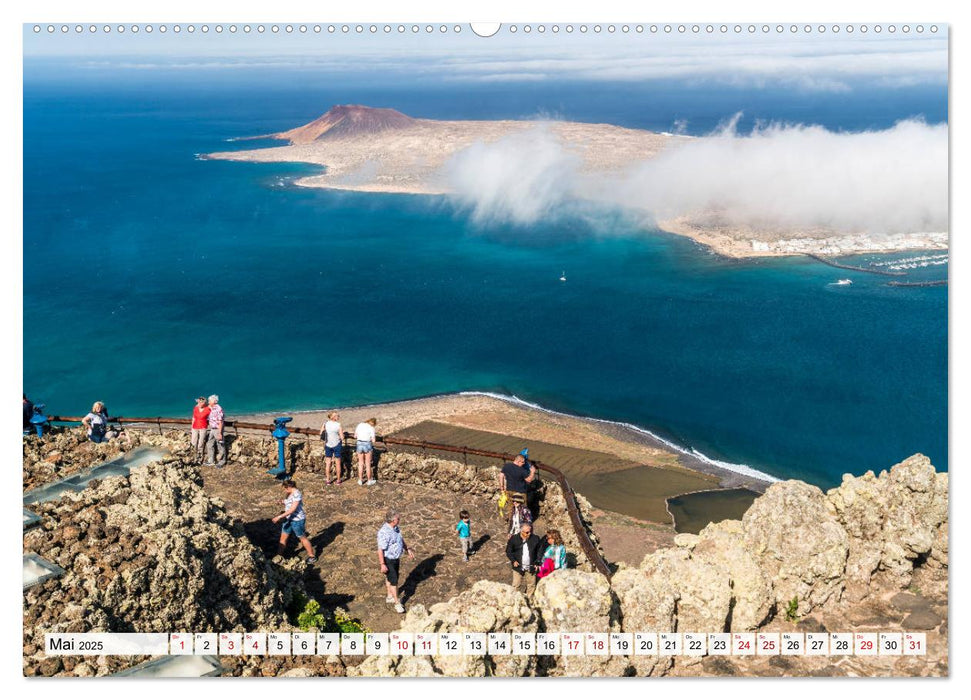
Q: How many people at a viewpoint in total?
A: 13